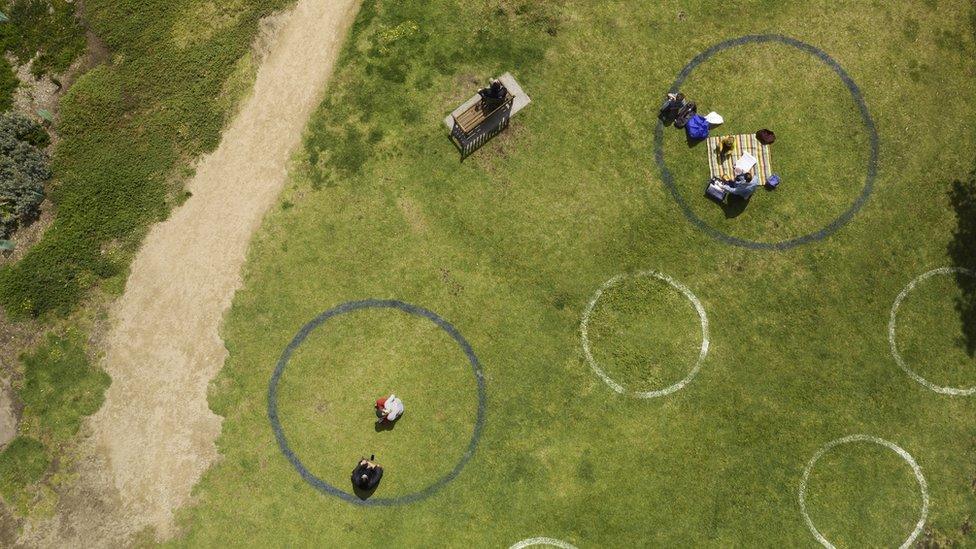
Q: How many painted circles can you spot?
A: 6